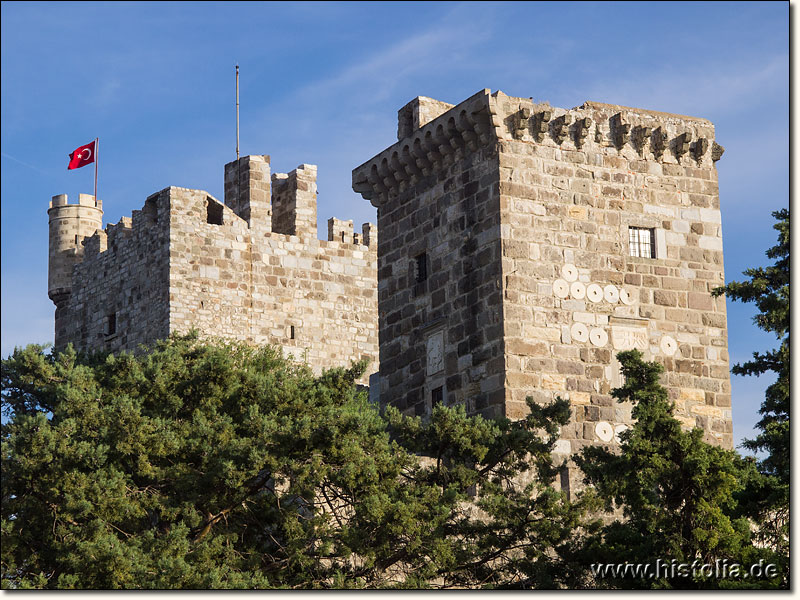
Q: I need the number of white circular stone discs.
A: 11